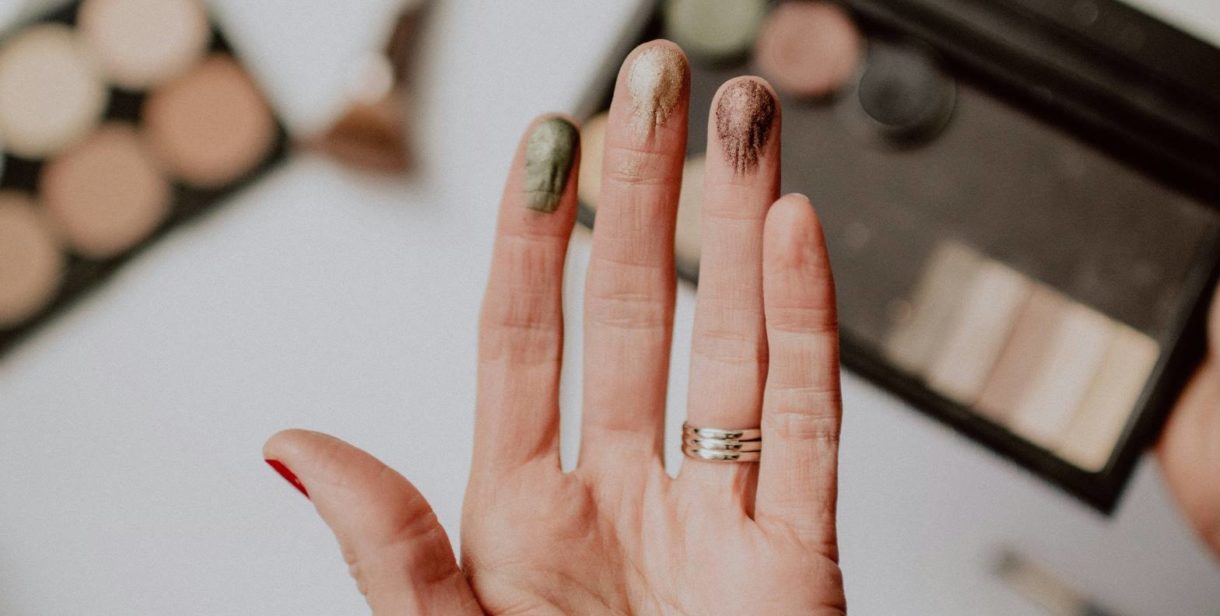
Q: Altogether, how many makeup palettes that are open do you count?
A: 2